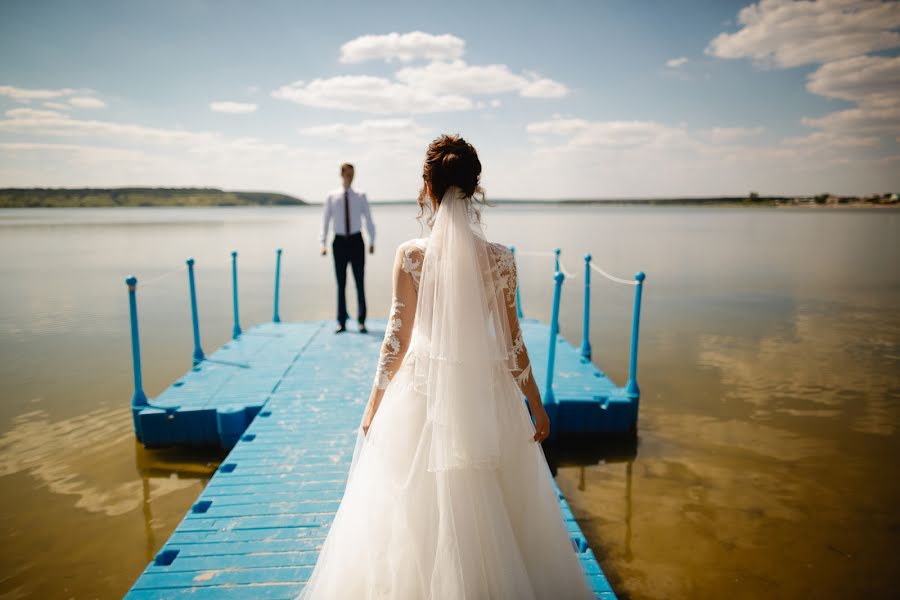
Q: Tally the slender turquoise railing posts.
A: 9